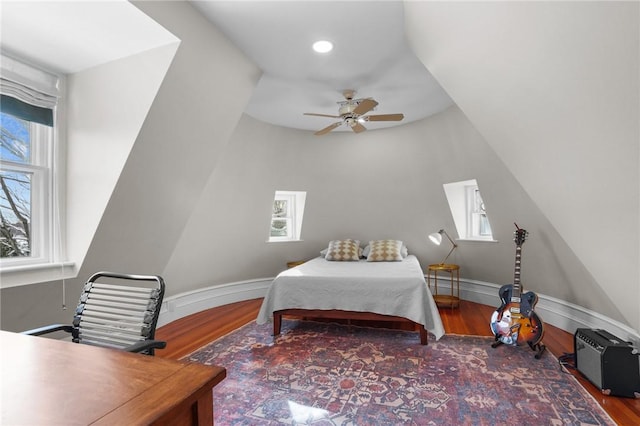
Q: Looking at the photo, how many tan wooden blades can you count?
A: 5